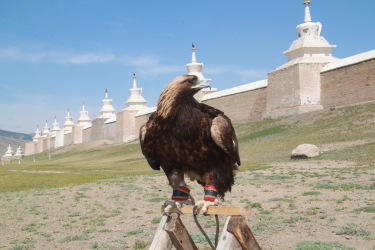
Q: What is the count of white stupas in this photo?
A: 11